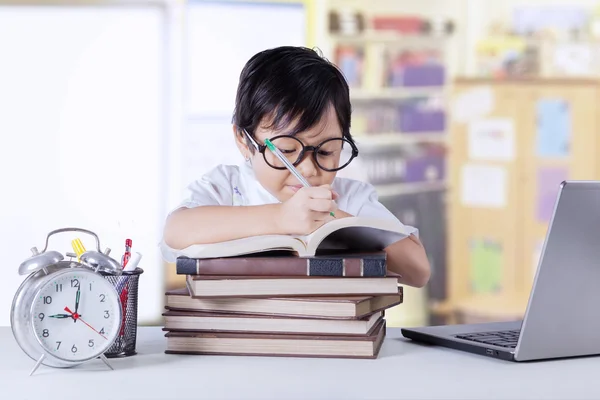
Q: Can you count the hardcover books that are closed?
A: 5